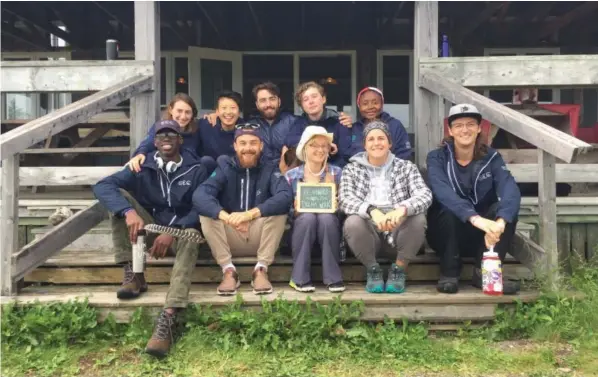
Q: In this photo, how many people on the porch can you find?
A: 10